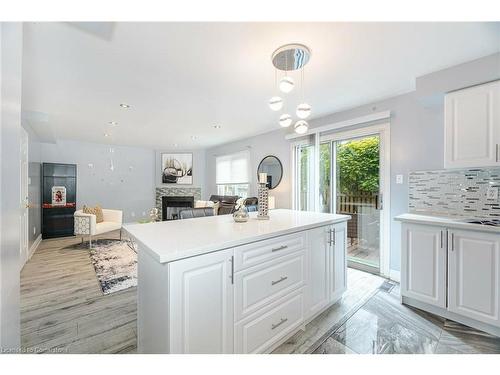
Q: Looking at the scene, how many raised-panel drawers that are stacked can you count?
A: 3